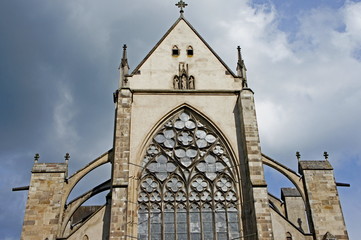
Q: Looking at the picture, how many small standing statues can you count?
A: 3